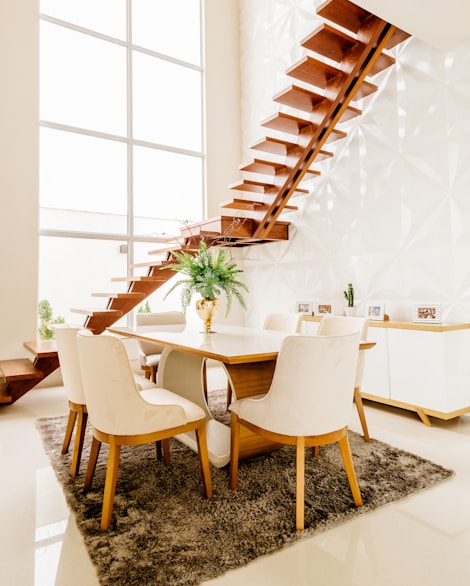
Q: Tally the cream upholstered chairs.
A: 6